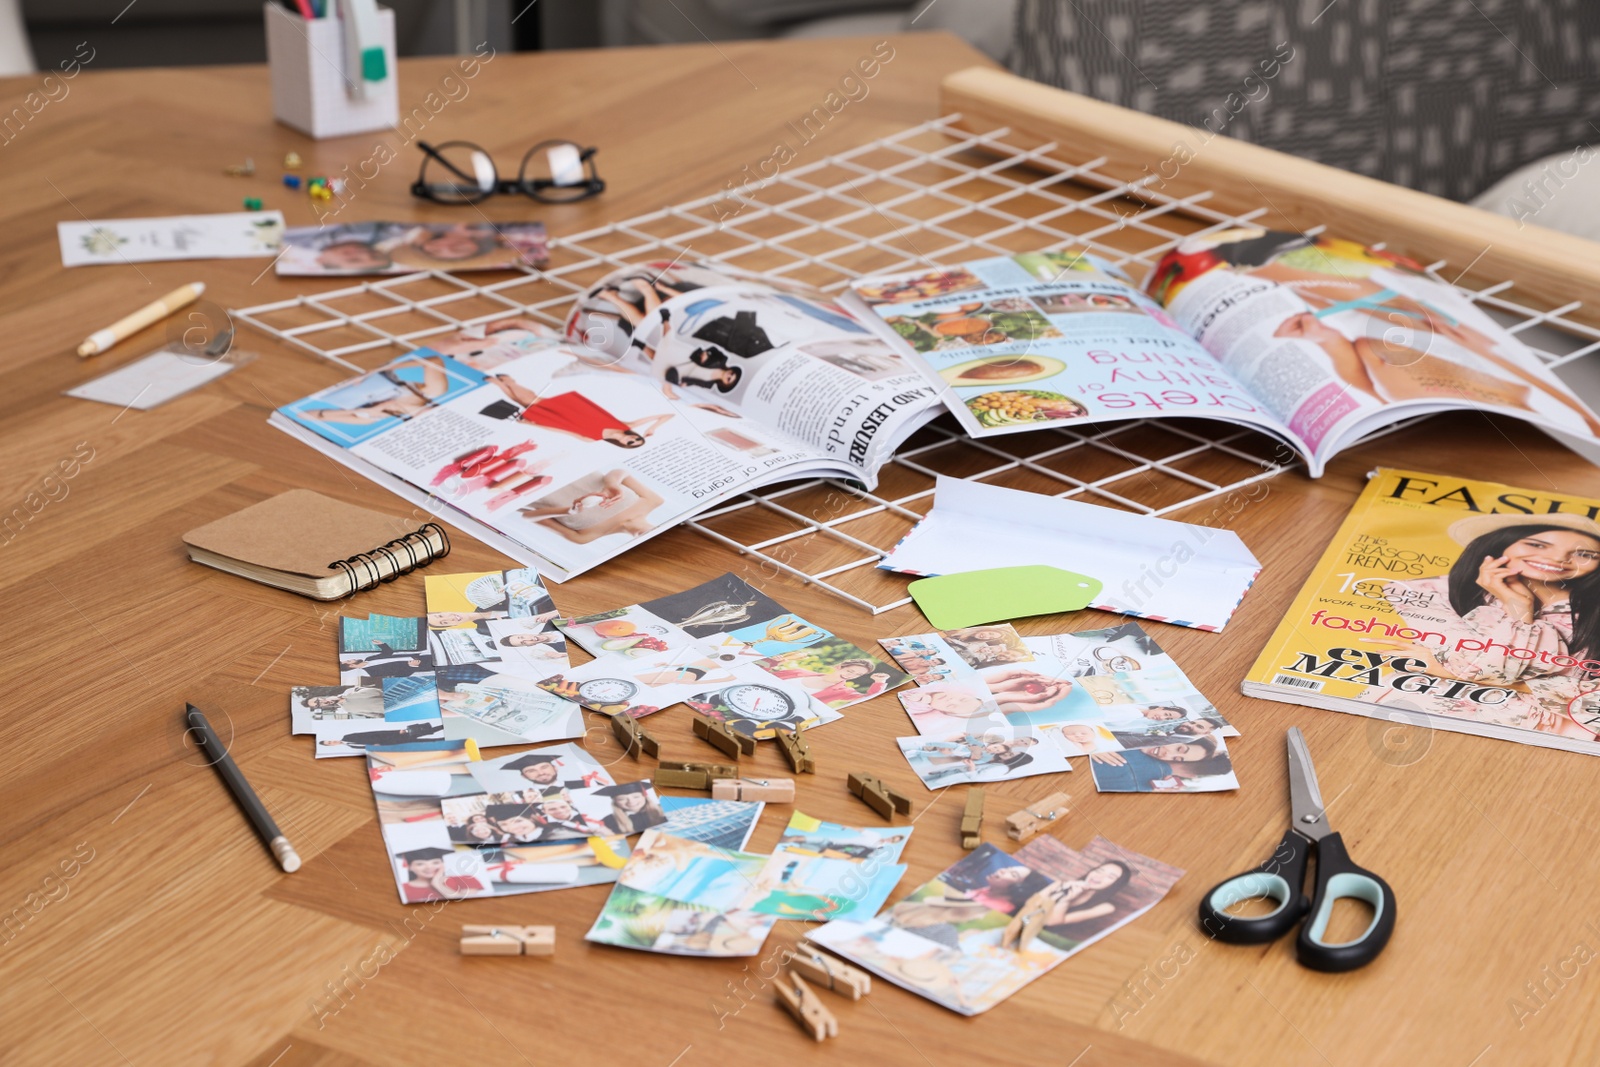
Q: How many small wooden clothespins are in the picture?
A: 12